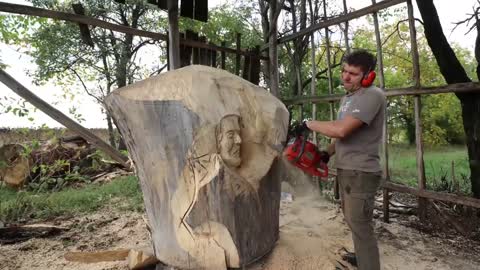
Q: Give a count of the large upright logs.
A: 1